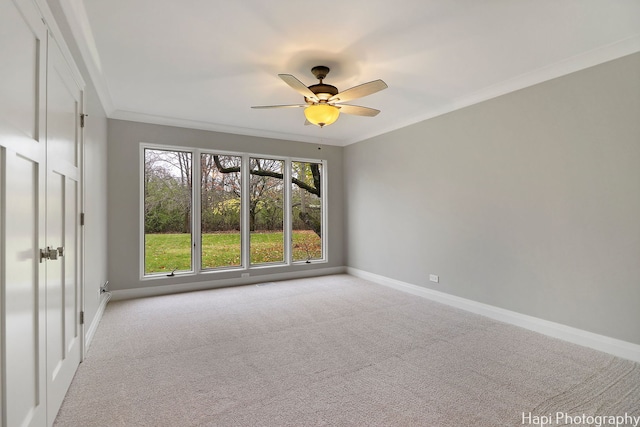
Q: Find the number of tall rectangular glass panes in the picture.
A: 4